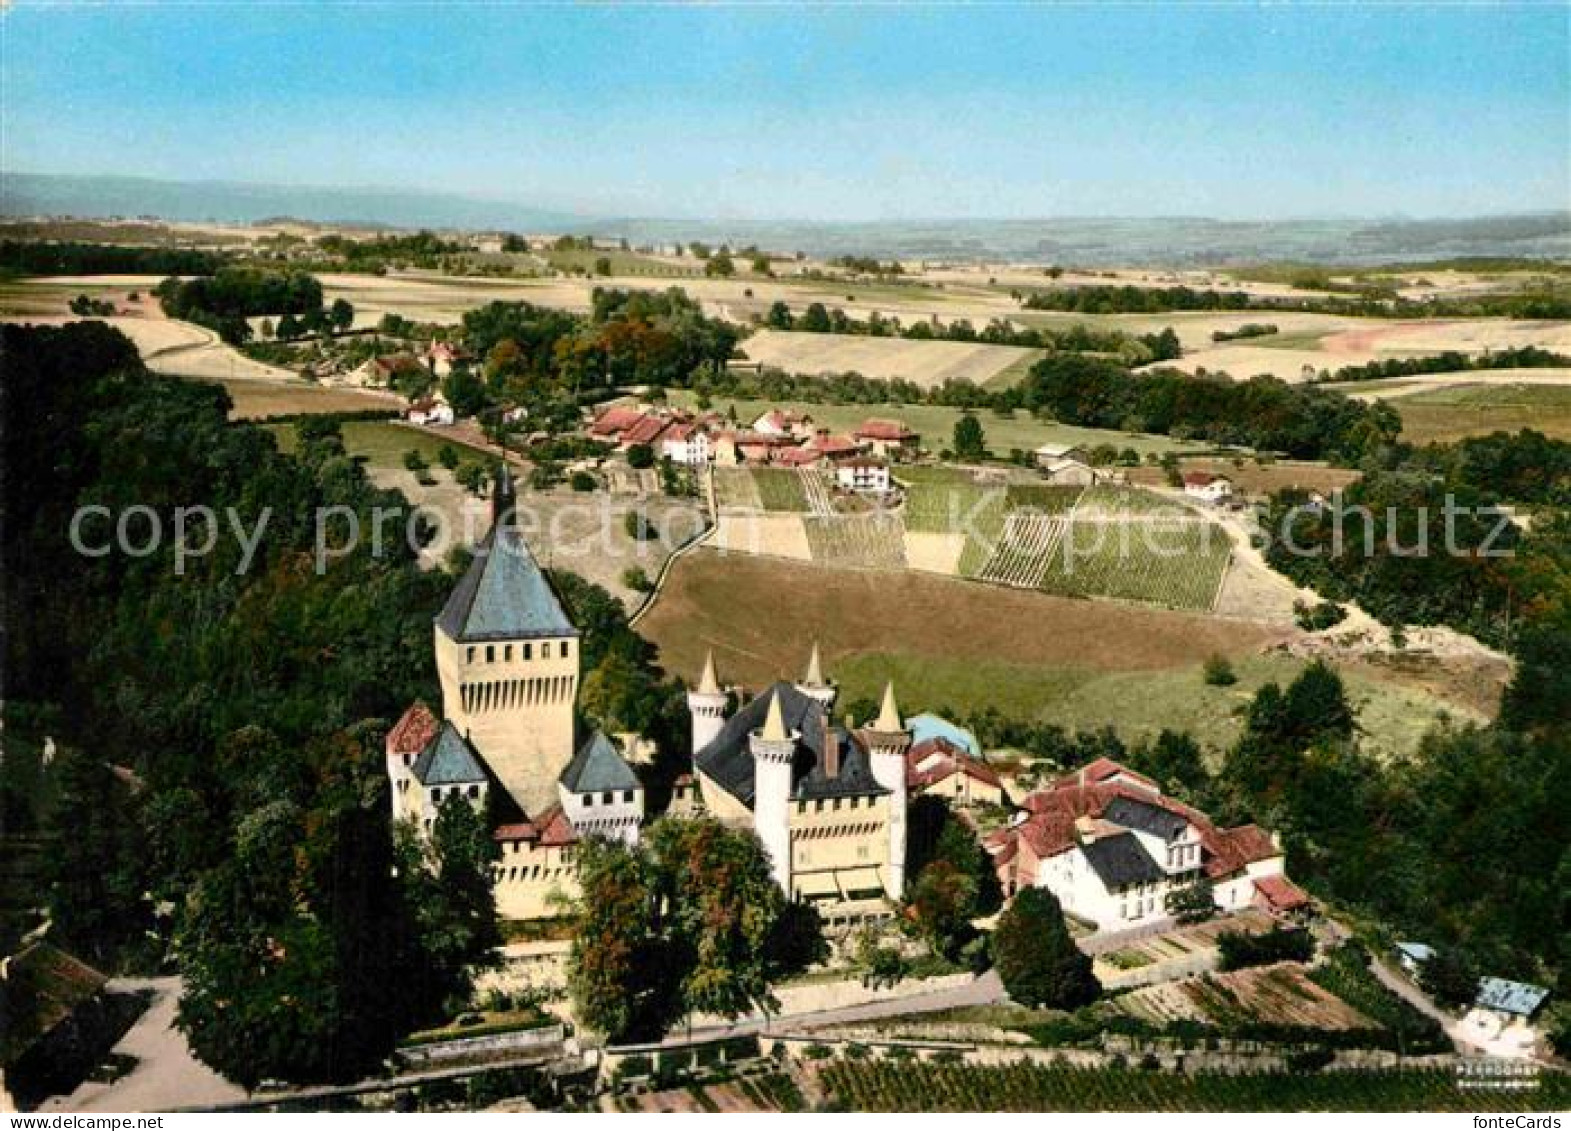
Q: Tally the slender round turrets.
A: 4